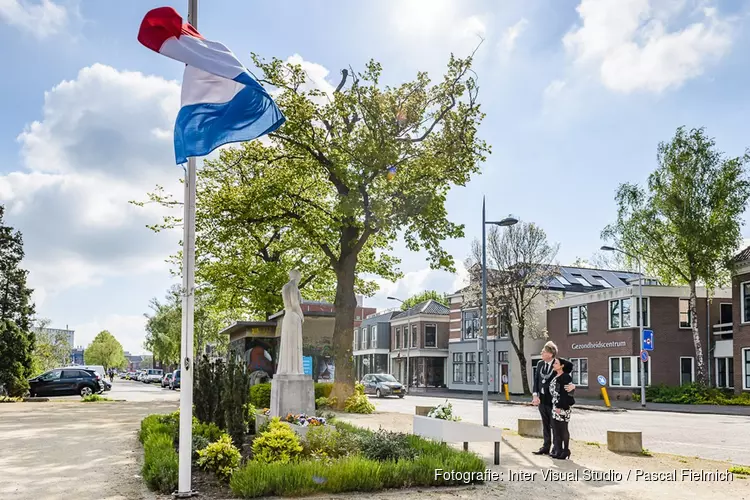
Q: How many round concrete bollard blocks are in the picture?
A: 3